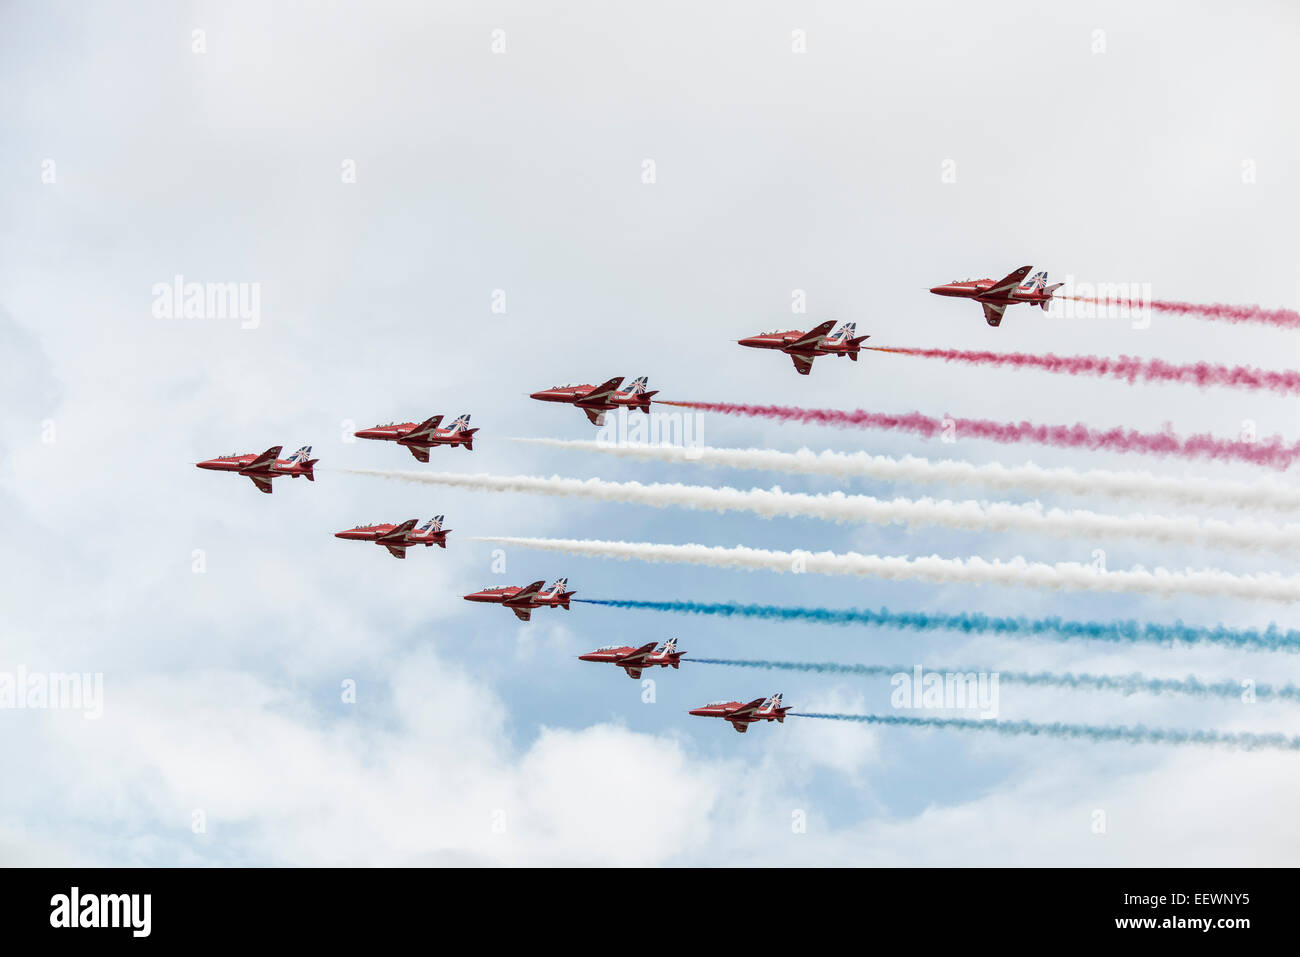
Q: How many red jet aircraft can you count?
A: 9